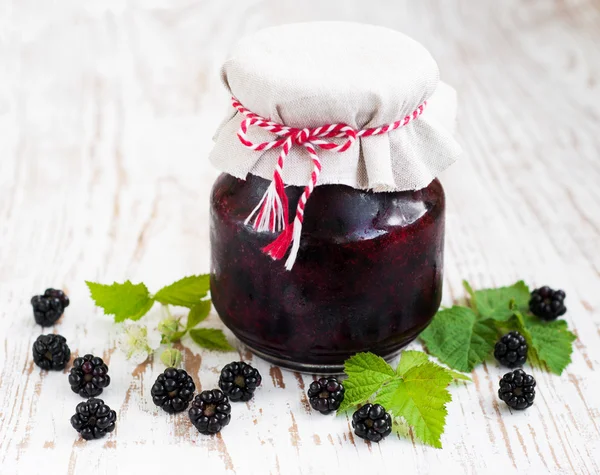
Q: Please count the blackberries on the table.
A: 12